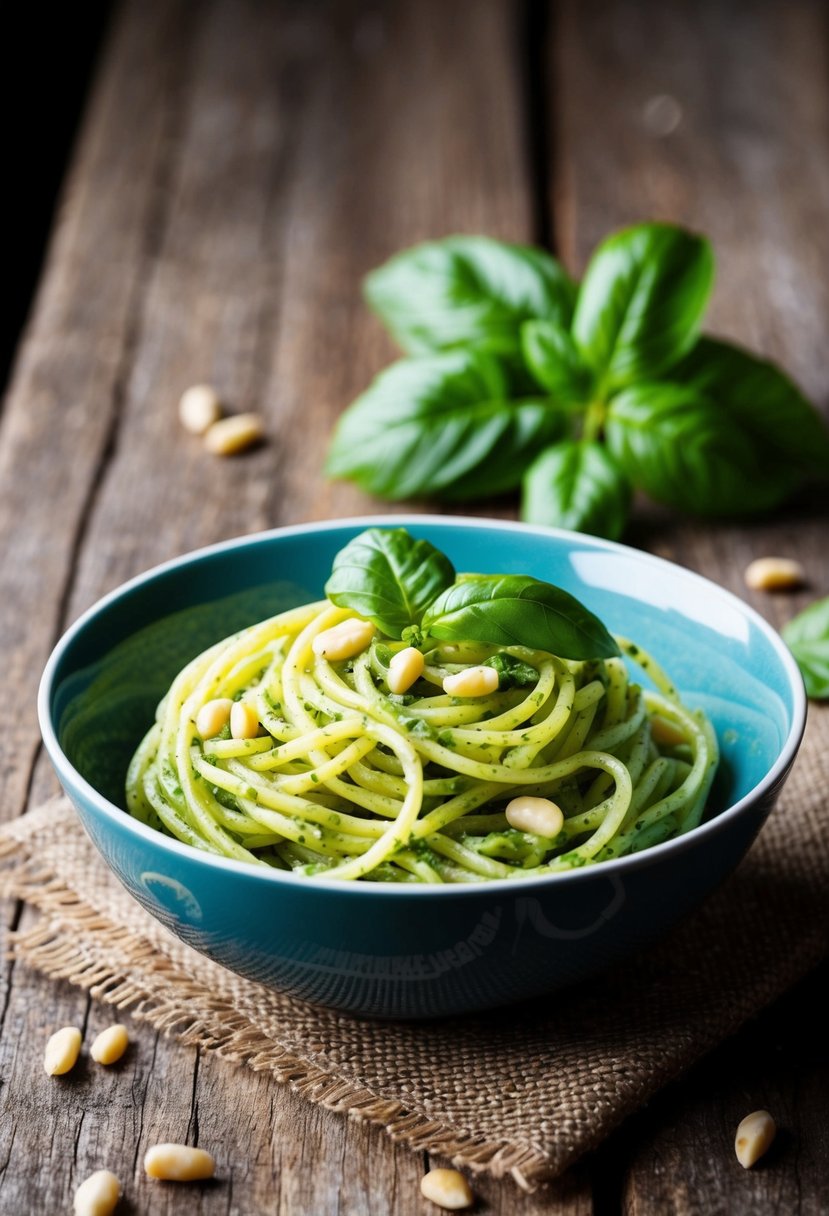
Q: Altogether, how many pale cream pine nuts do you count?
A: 15